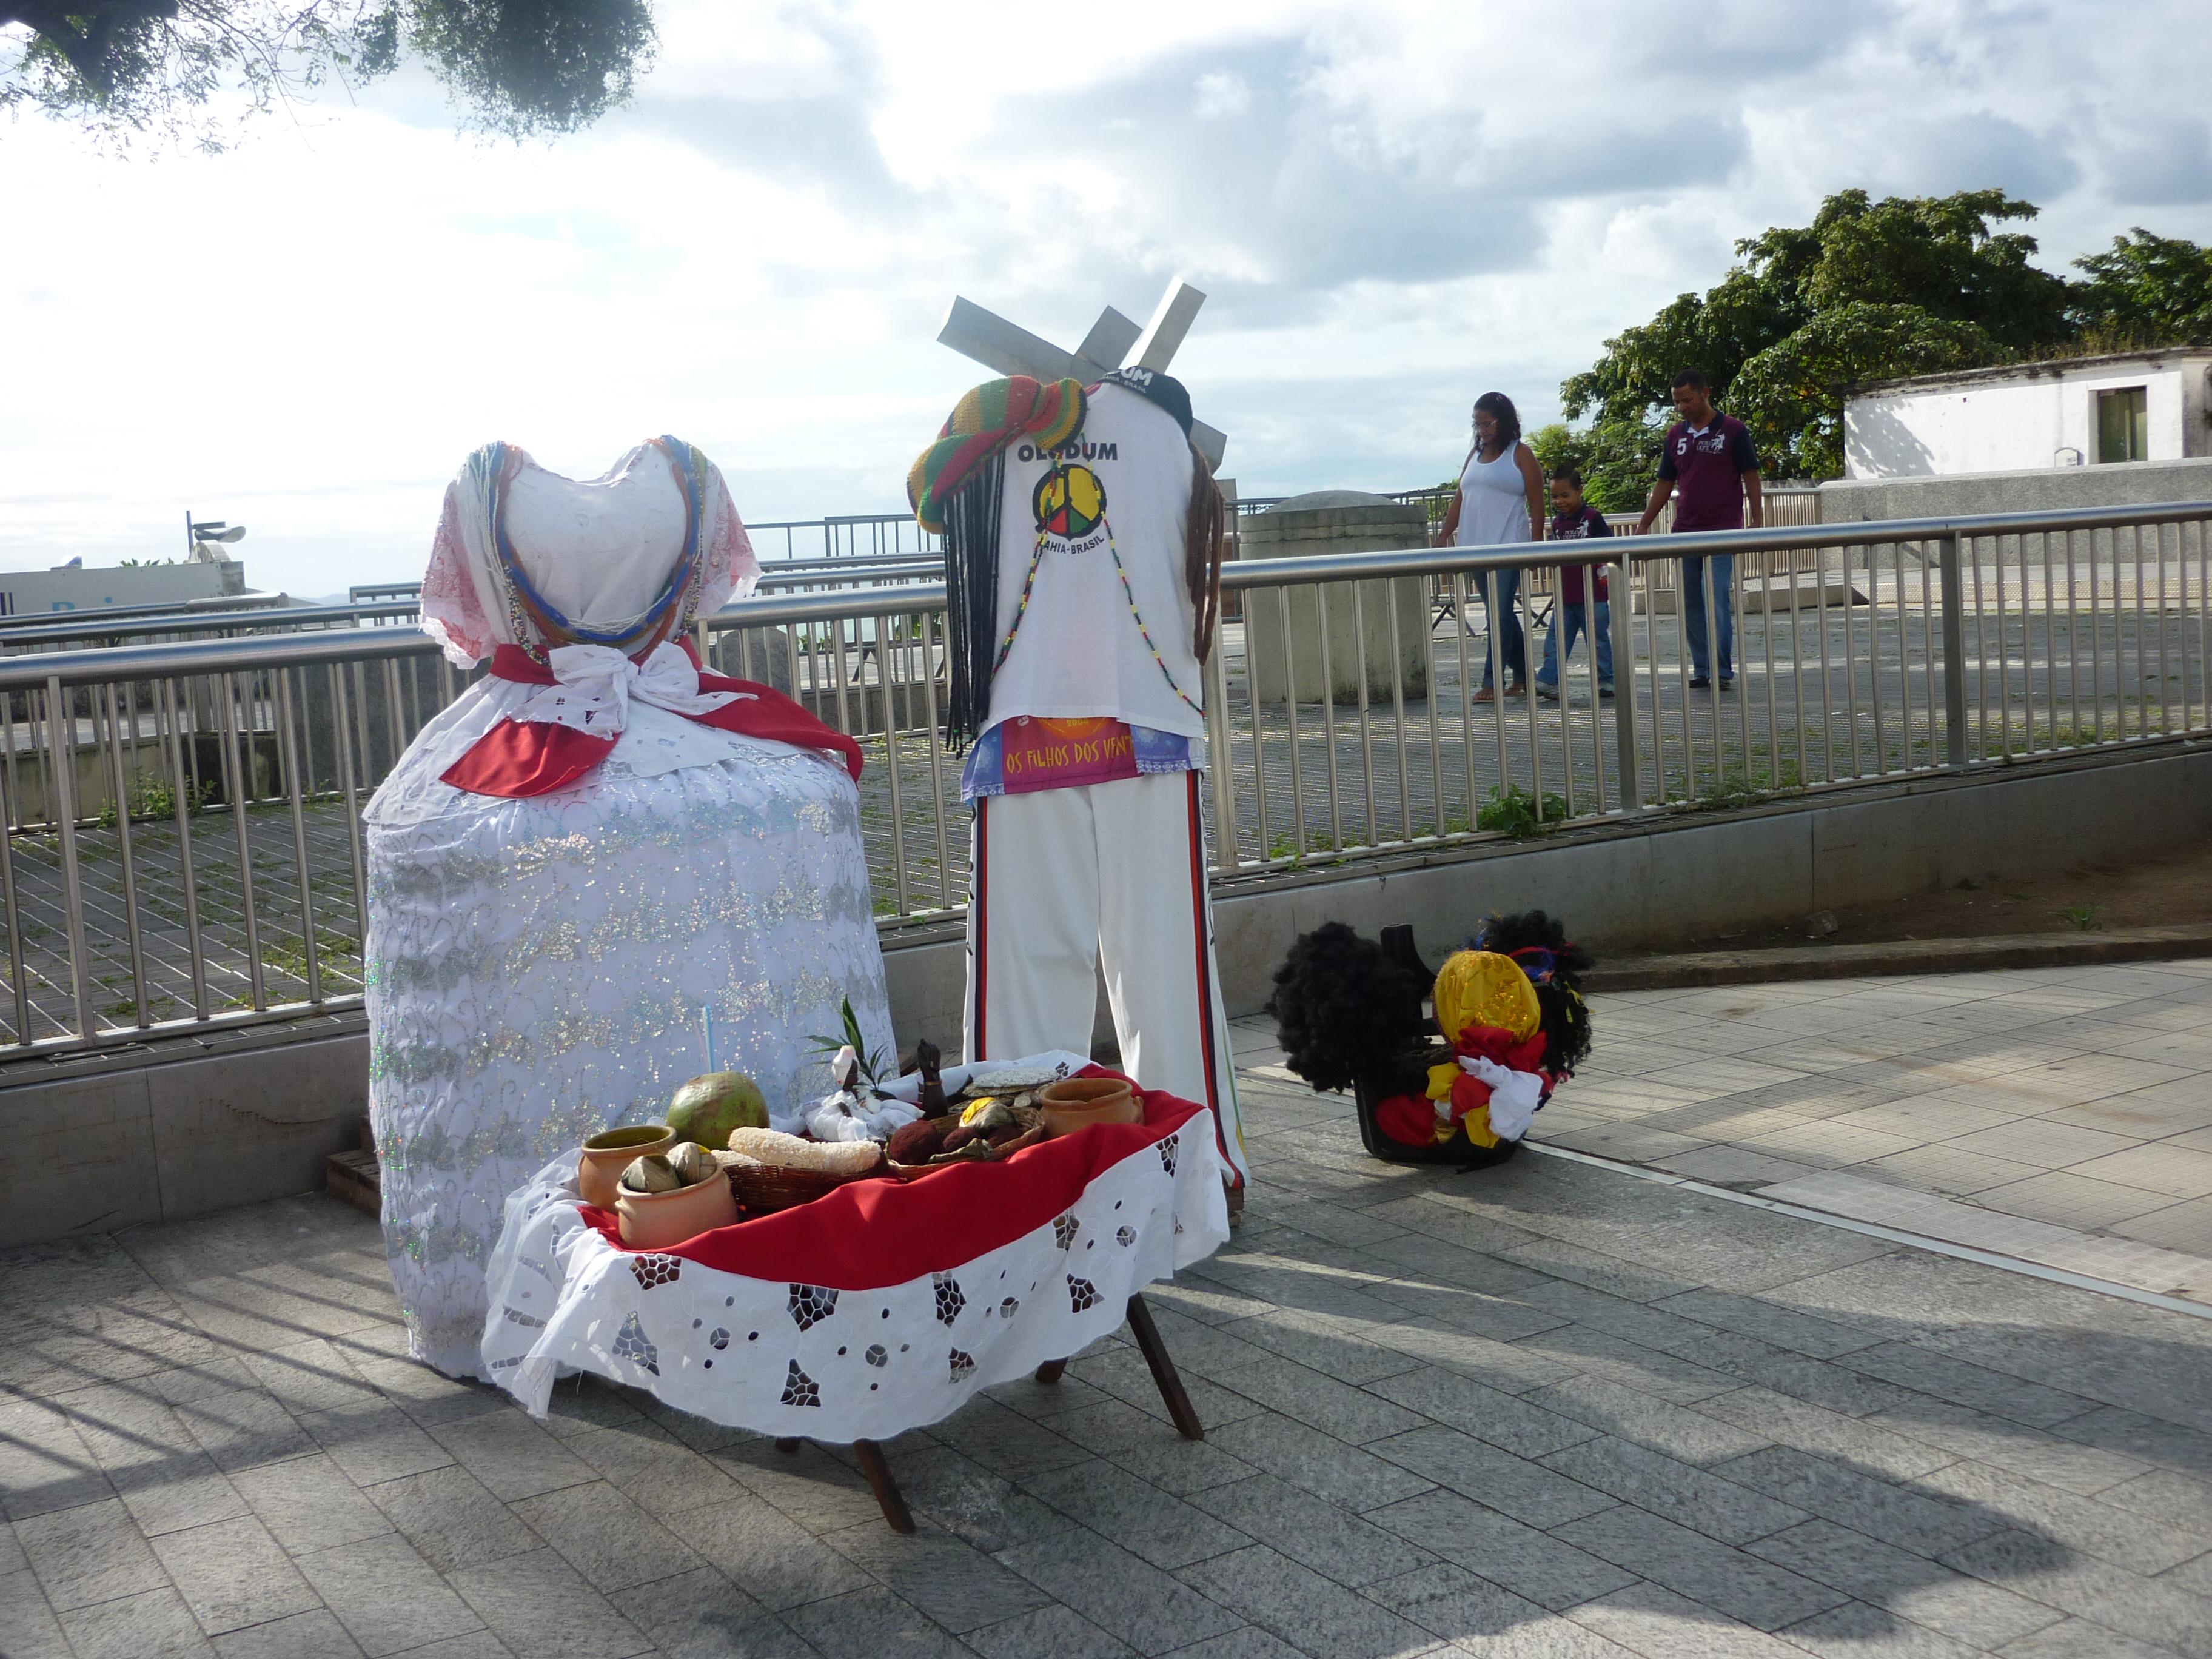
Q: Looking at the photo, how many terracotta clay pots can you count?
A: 3